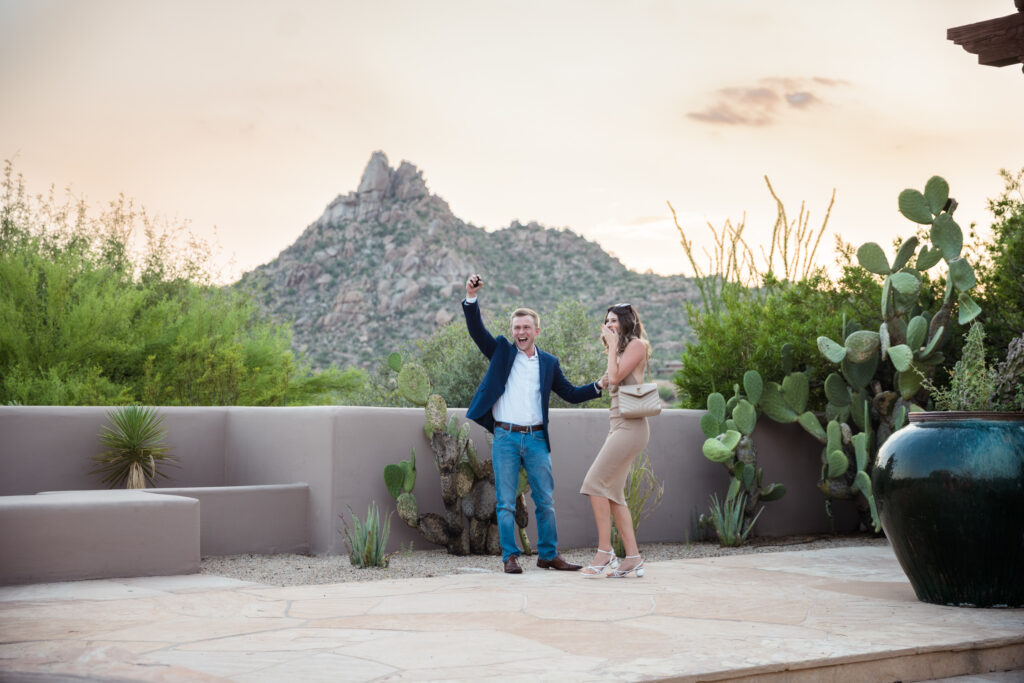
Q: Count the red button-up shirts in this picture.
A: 0